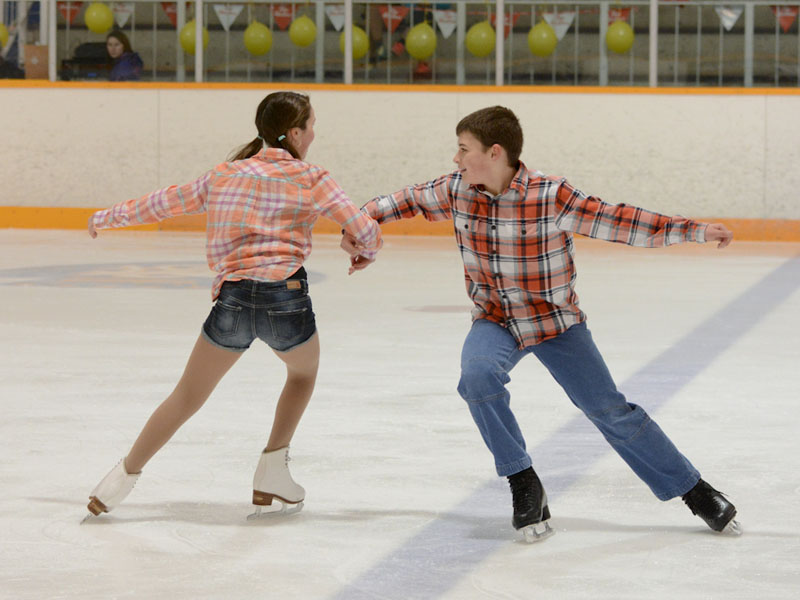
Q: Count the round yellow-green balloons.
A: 10